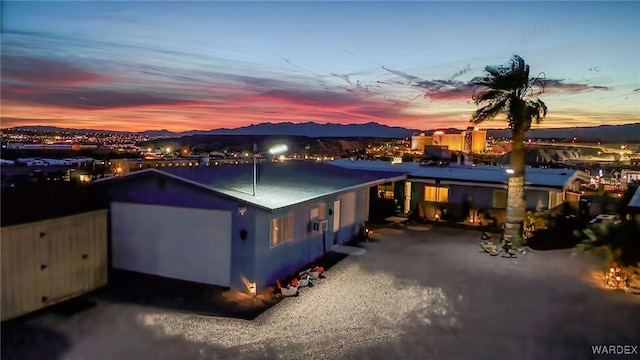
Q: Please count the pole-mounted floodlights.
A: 1